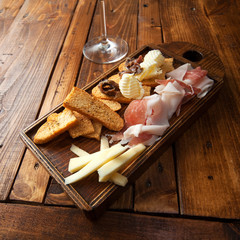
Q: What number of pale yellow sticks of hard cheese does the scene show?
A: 5